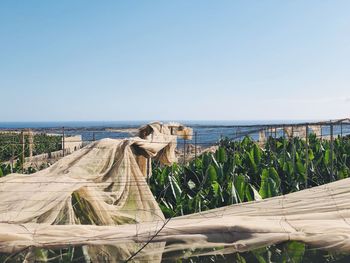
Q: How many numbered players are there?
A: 0